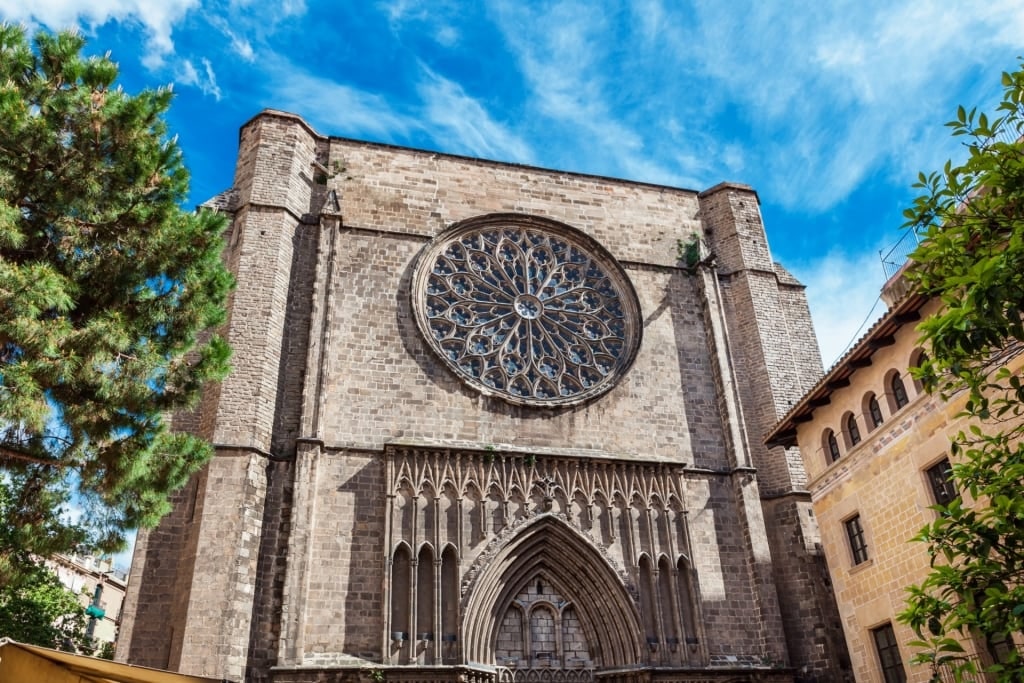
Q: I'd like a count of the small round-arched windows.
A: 5